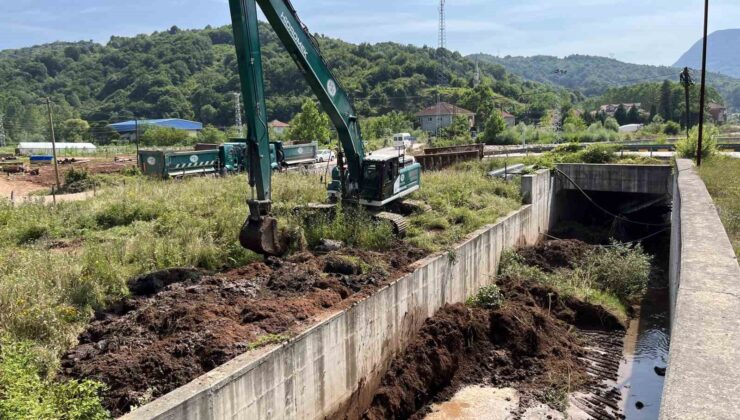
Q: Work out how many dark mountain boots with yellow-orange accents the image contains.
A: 0